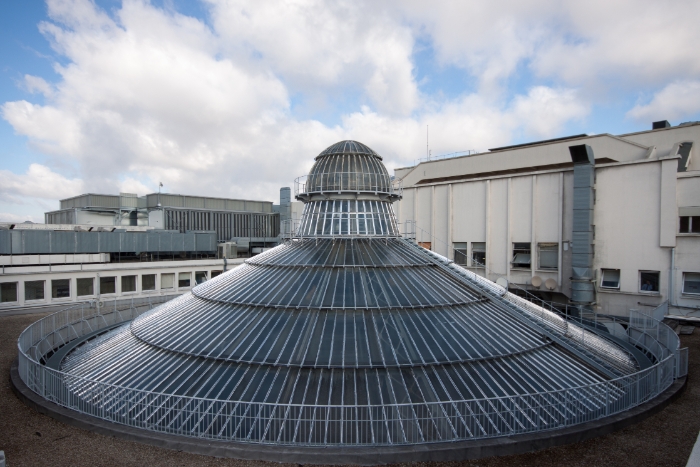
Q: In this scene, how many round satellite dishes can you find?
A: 3